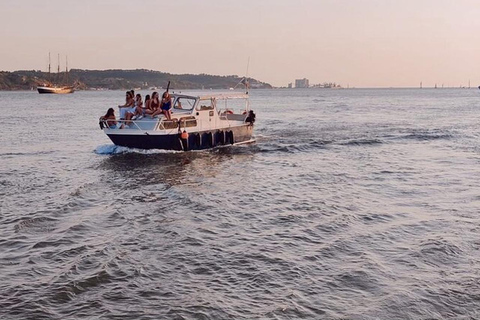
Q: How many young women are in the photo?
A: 7